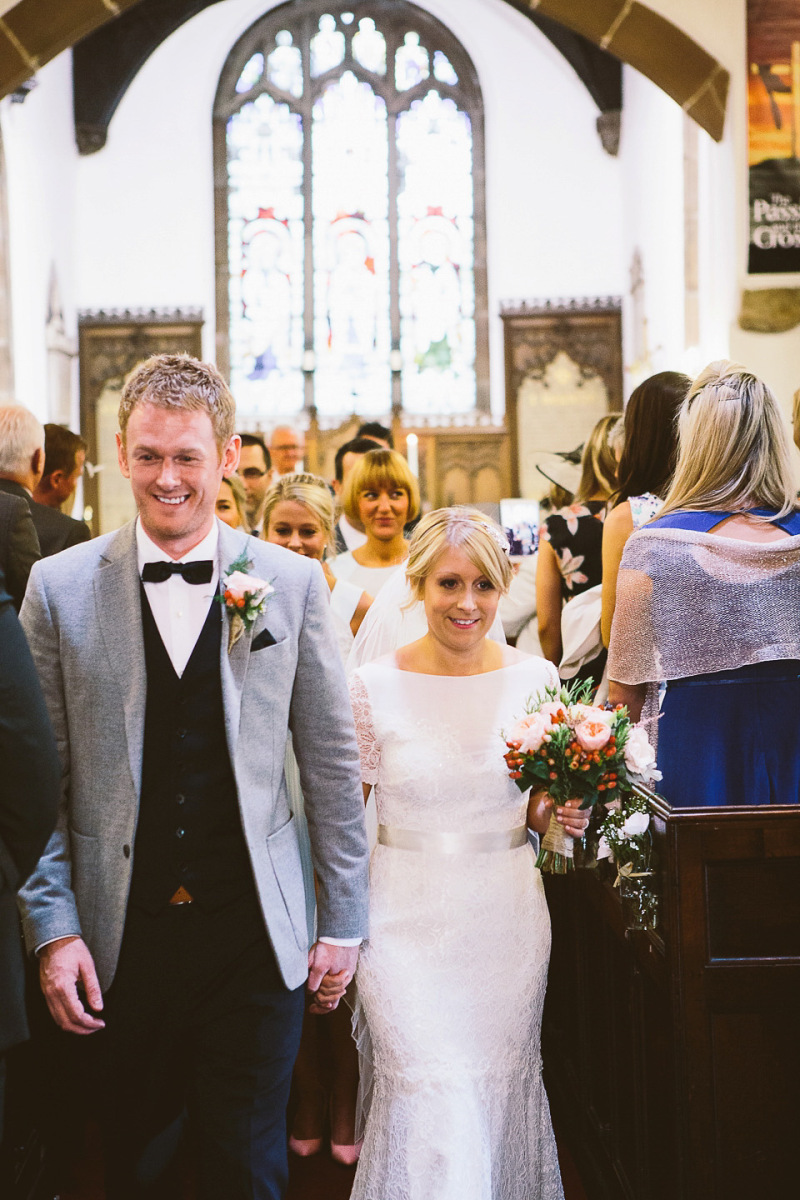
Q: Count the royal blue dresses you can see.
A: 1